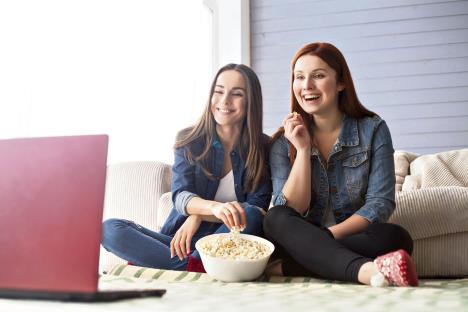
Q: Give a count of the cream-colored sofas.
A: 1